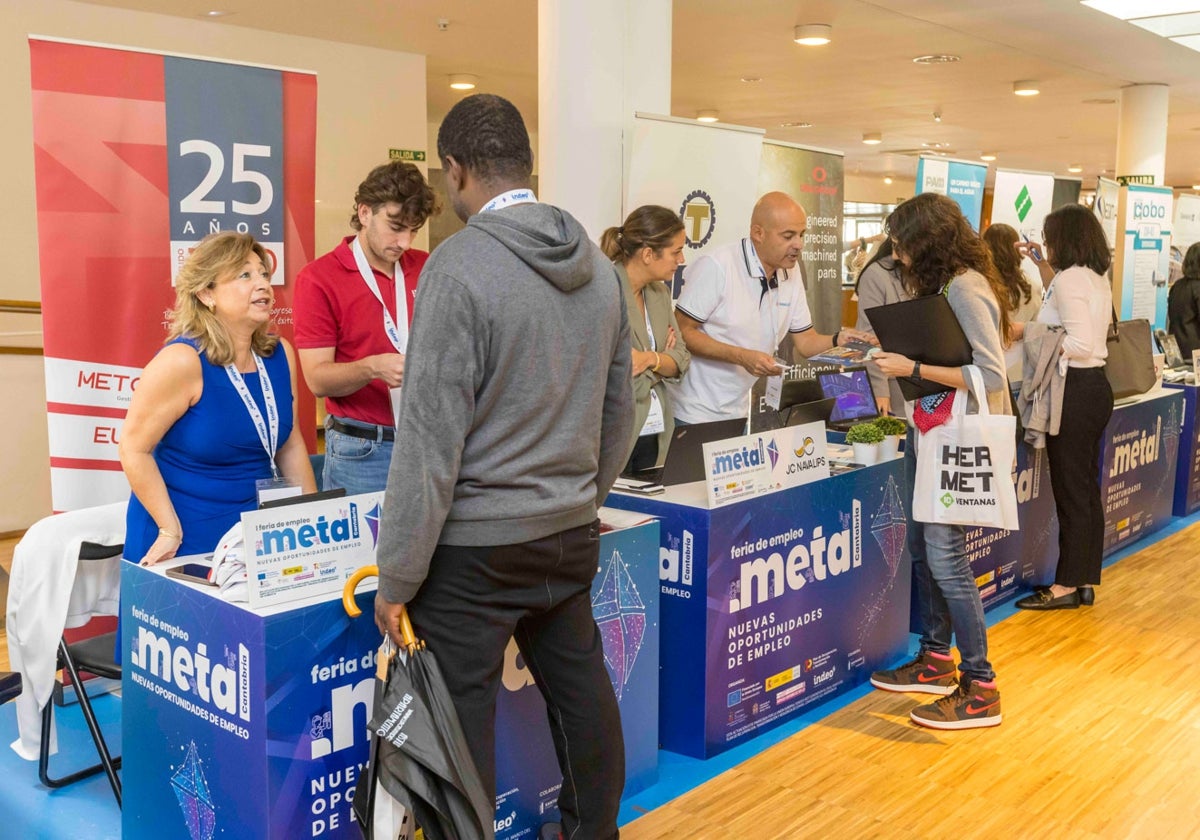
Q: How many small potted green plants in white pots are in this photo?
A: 2